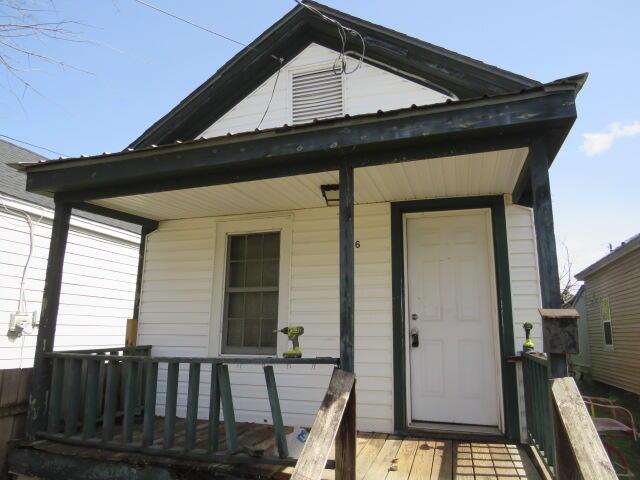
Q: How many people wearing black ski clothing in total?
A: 0